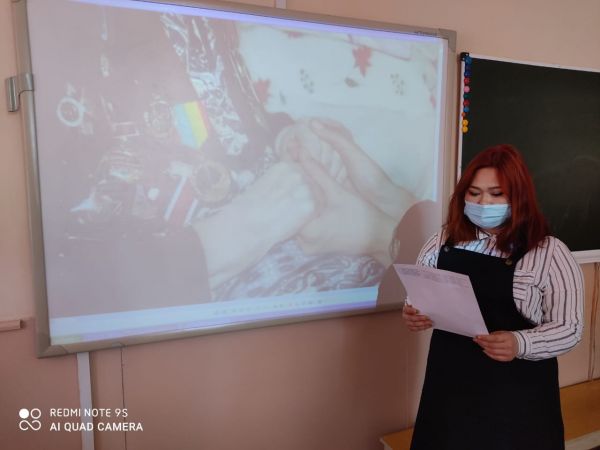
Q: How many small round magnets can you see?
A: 11